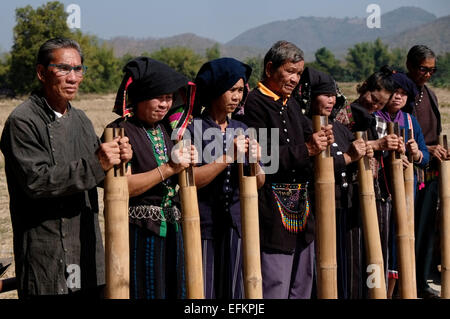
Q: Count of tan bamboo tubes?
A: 8